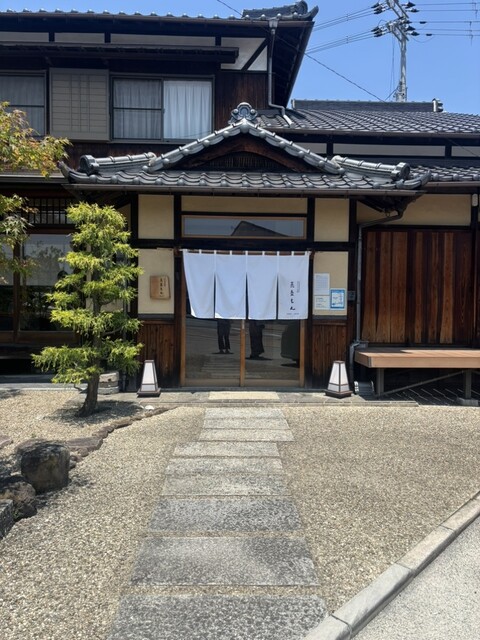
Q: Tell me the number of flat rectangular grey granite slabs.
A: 9